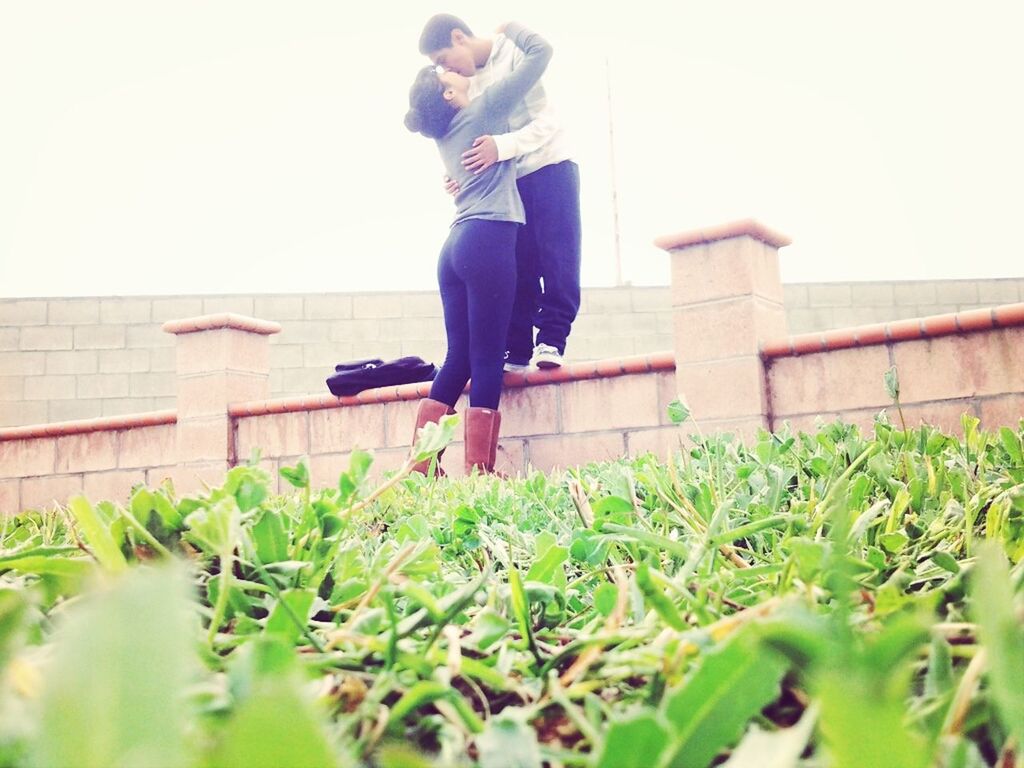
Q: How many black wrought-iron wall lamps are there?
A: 0